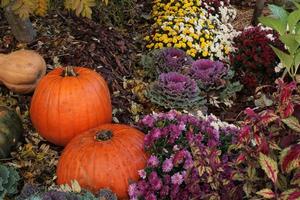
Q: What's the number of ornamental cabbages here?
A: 3